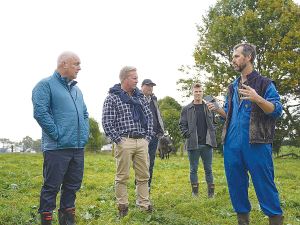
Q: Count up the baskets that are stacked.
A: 0